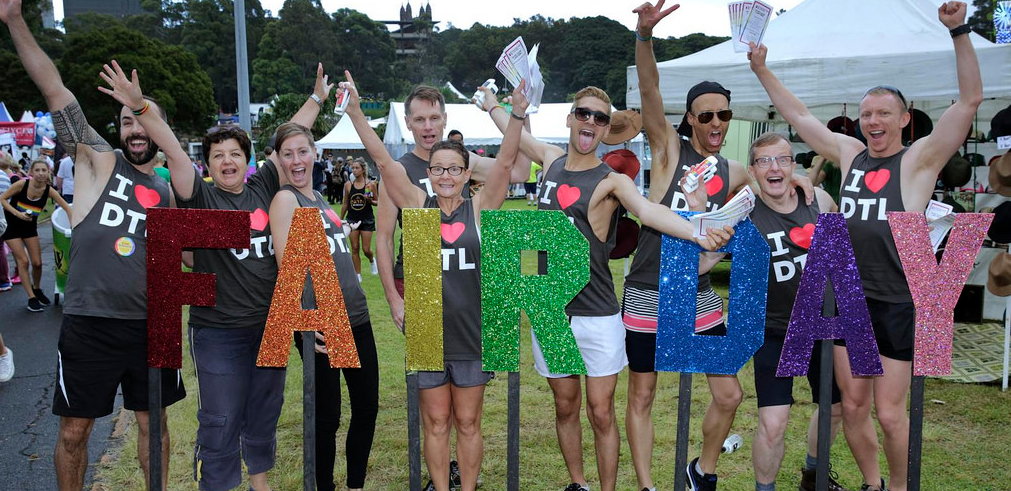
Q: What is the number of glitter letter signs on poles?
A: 7